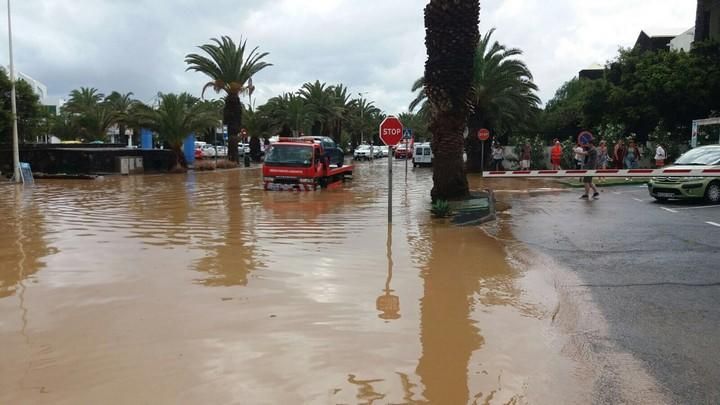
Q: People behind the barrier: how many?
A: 9